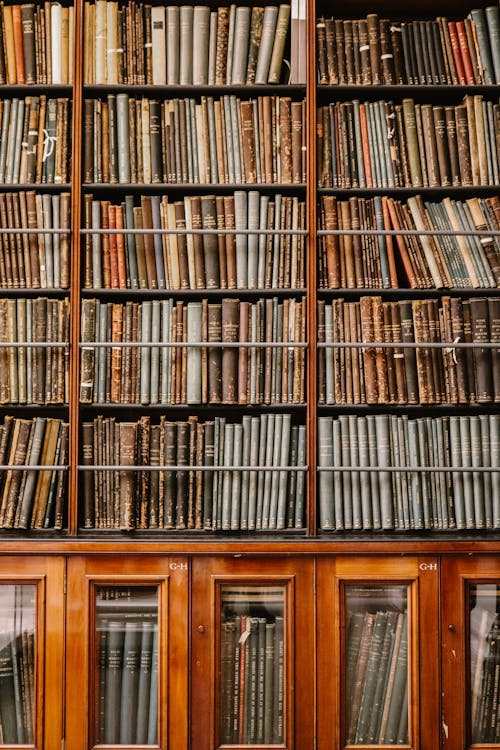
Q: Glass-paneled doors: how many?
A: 5